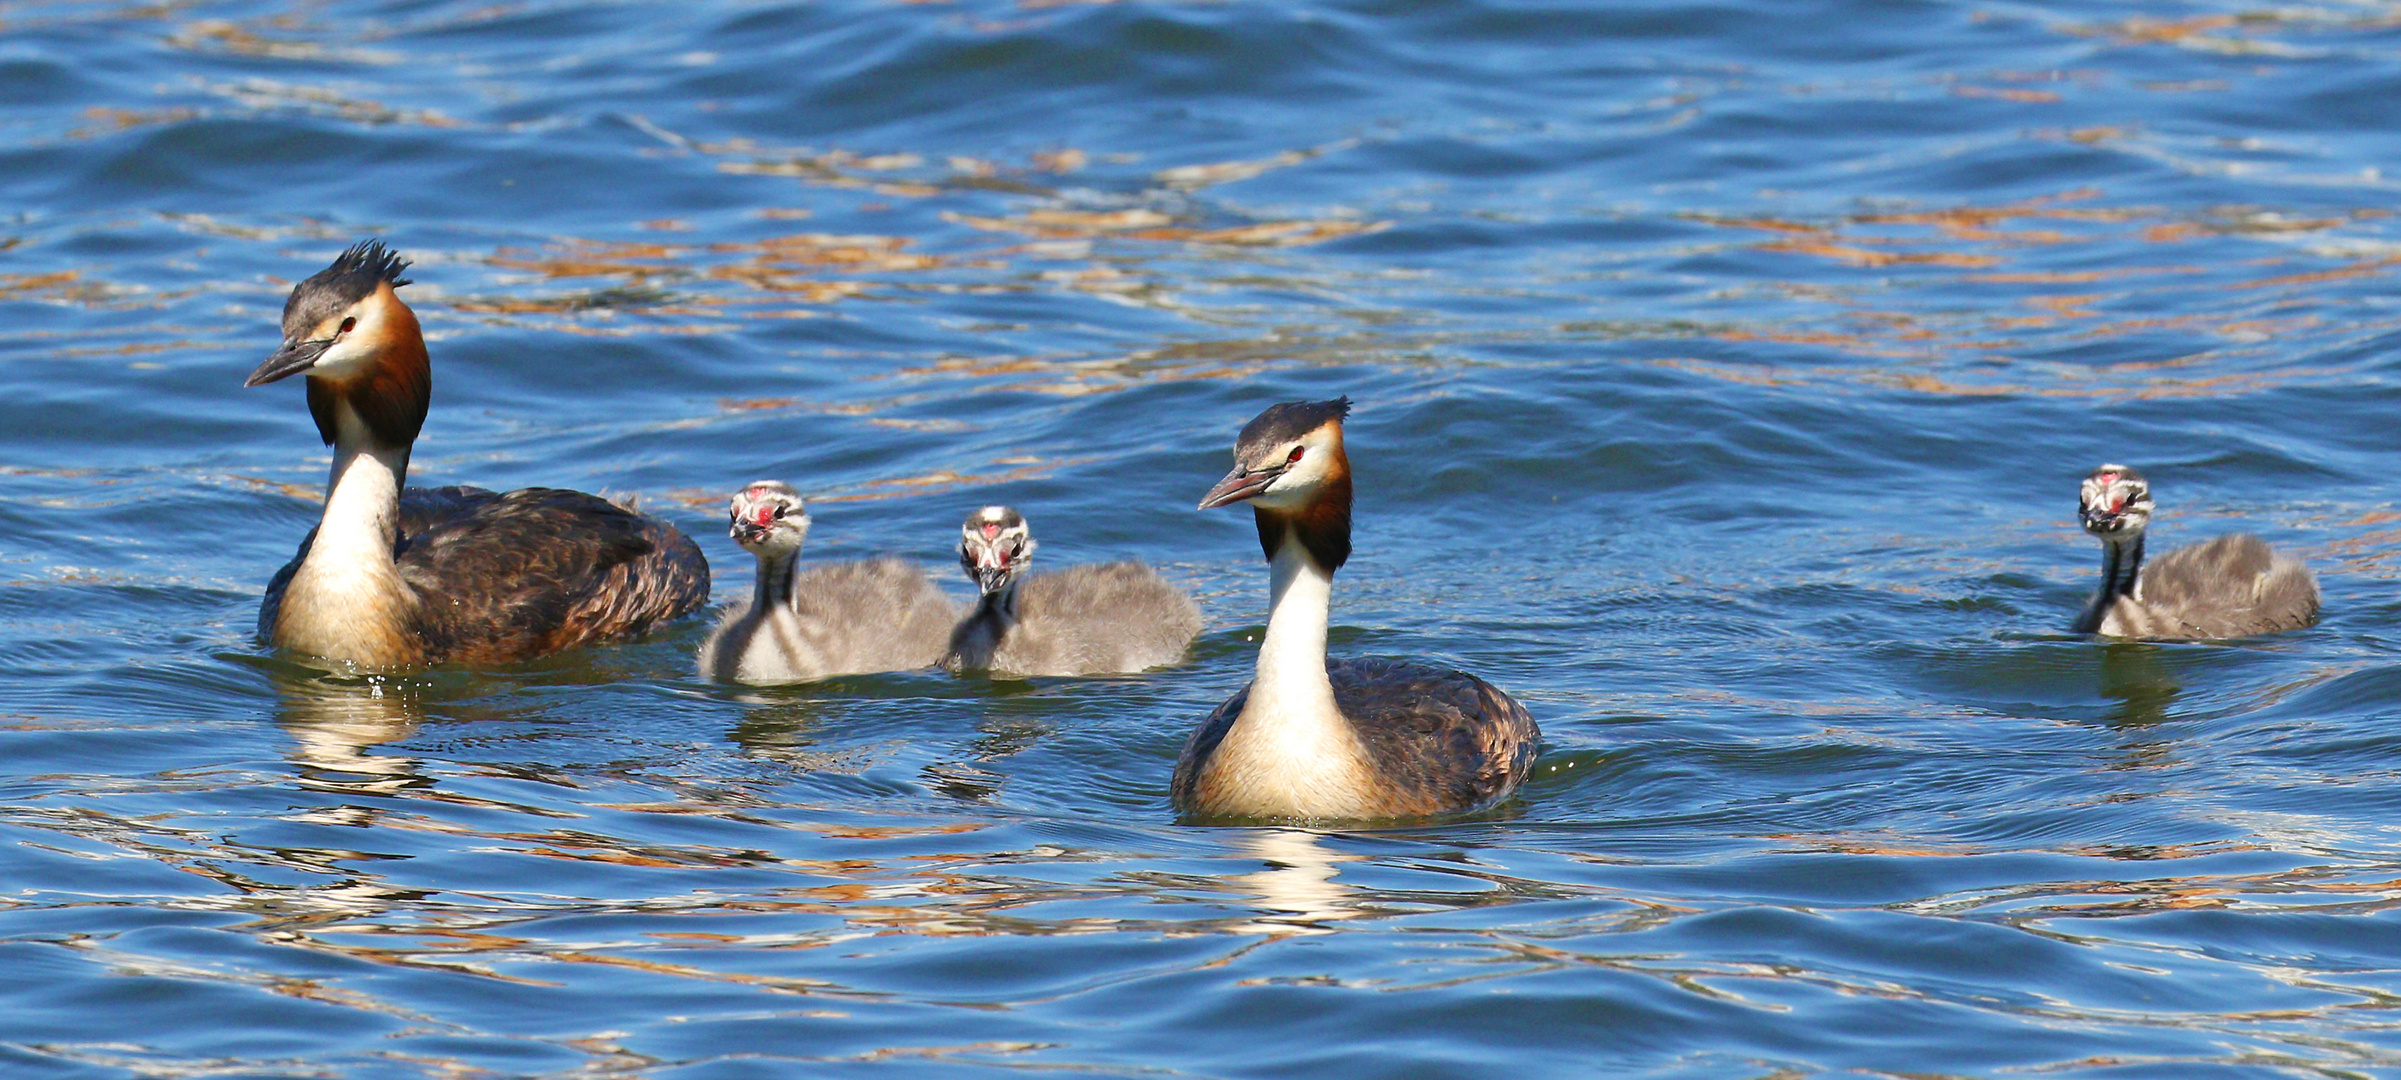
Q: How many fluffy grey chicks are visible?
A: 3